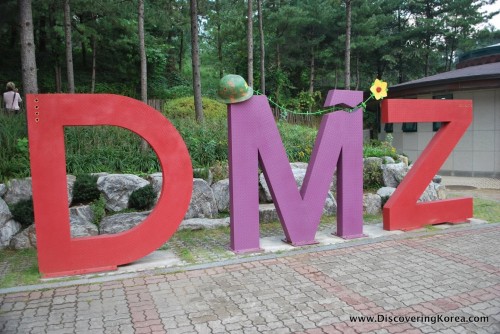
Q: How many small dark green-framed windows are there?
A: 3